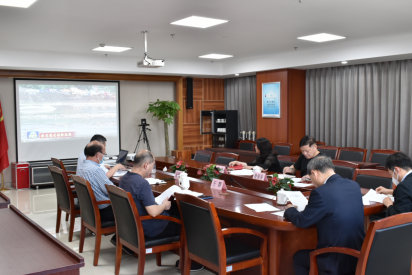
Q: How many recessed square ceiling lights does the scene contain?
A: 5